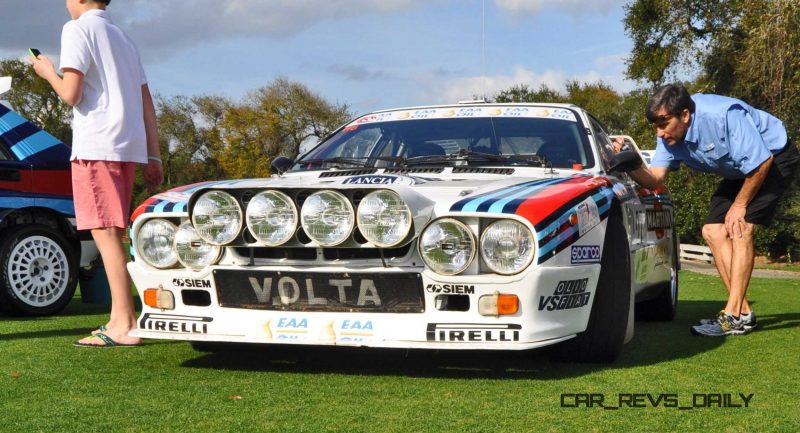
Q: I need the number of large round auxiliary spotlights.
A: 4